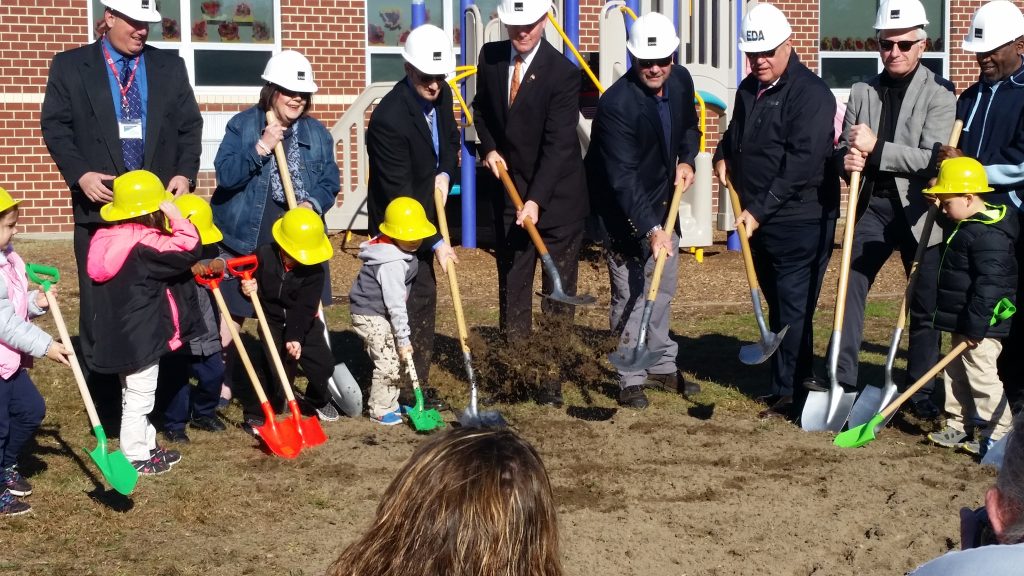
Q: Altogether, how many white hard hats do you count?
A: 8